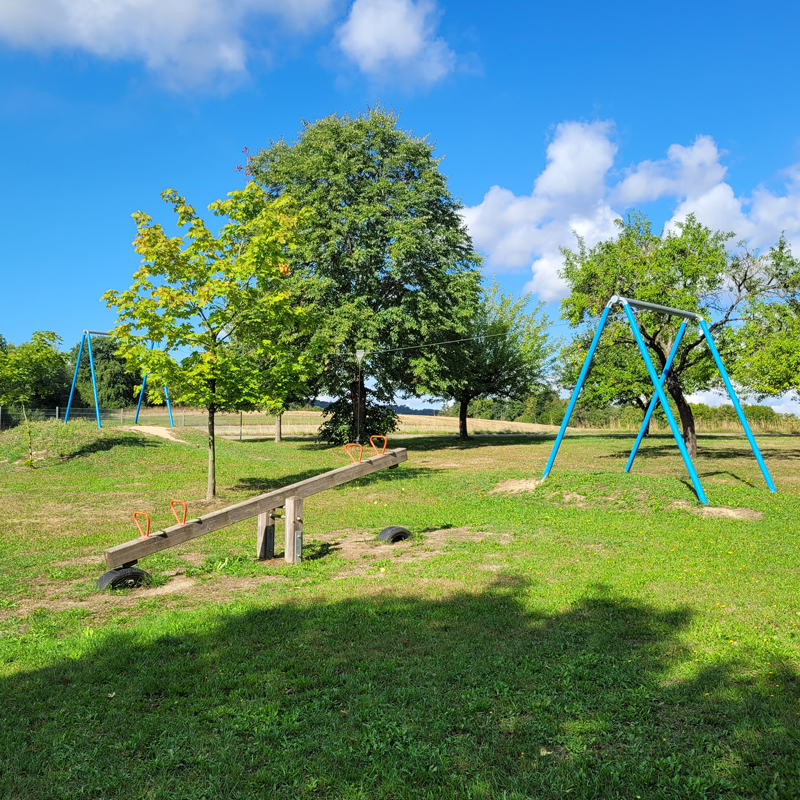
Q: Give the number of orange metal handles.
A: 4